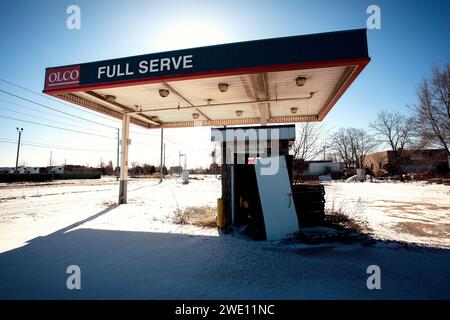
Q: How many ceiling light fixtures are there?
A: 8